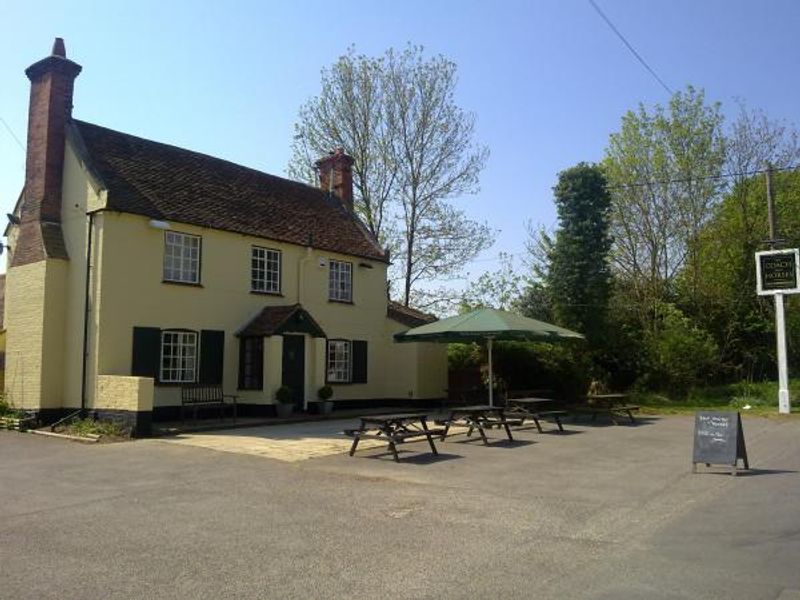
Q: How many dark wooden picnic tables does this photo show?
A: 4